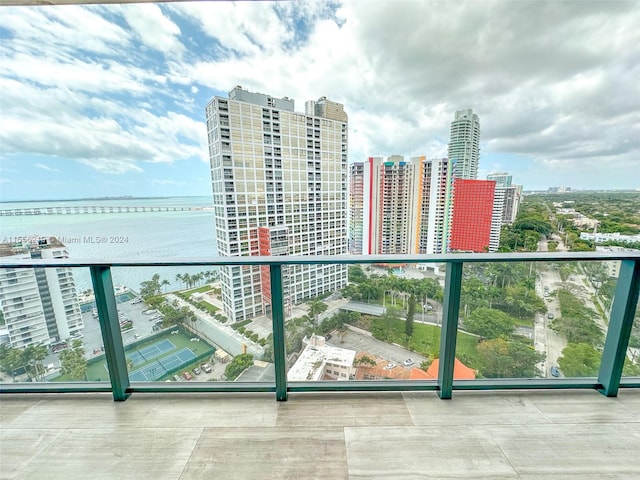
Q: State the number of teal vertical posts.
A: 4